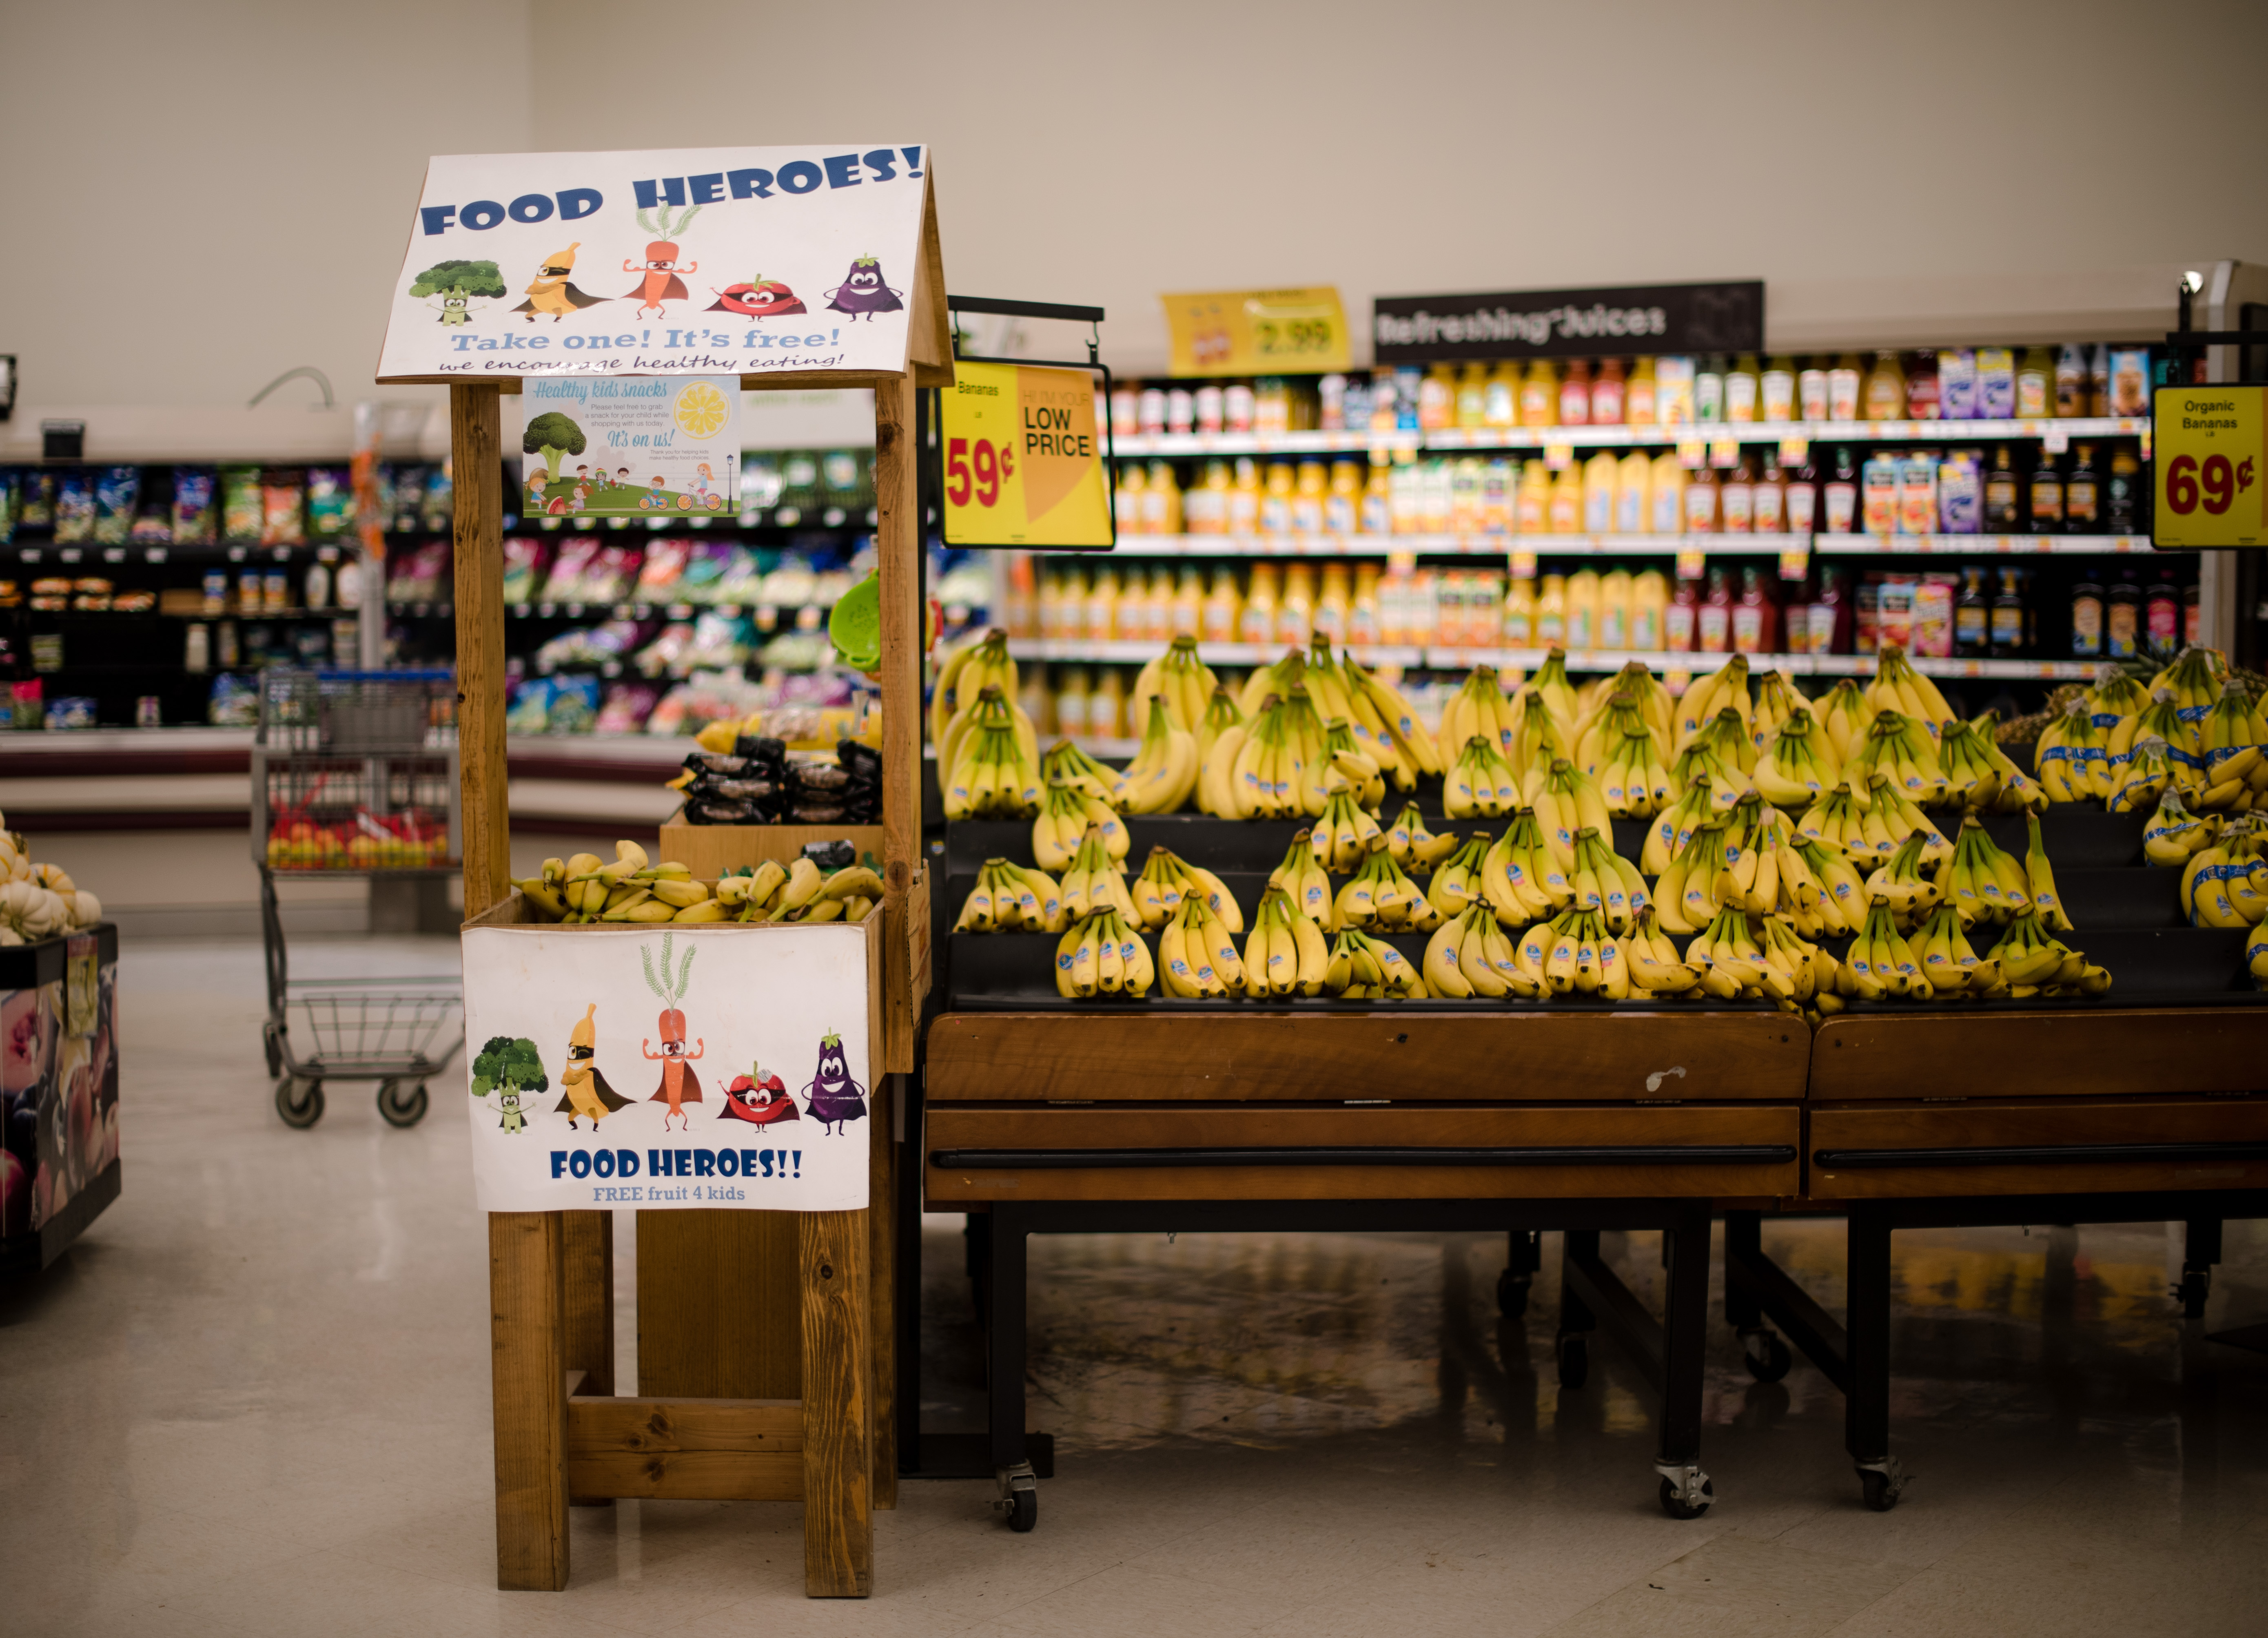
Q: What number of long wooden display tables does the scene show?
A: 2